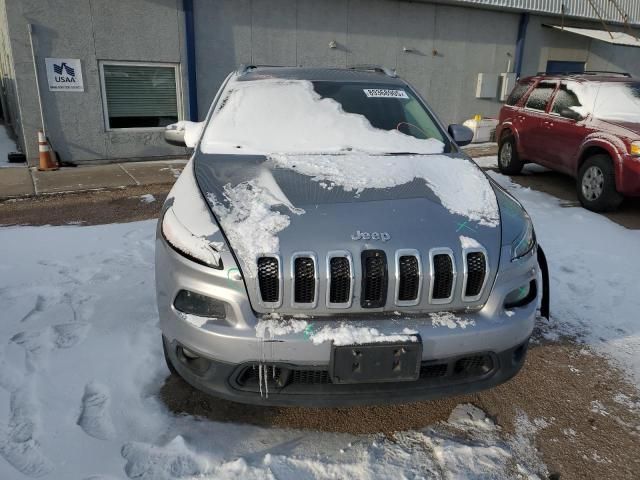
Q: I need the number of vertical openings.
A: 7